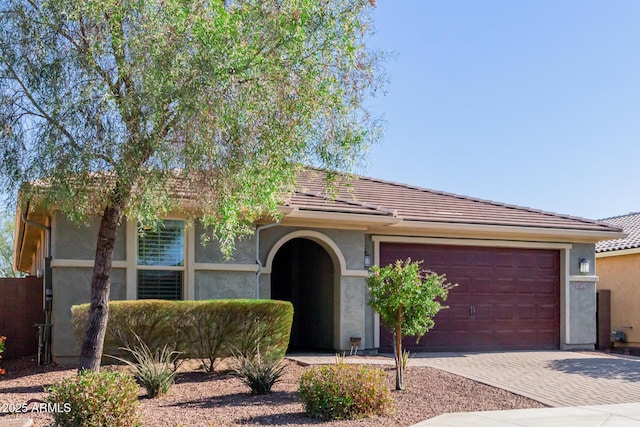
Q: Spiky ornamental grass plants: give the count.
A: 2